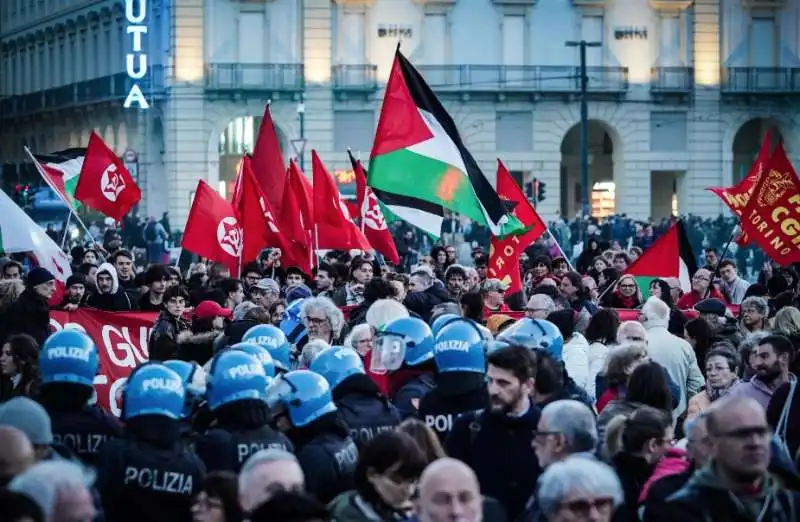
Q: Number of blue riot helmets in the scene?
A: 12